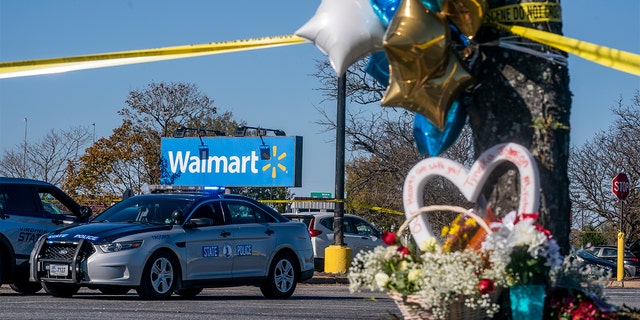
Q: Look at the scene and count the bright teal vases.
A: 1